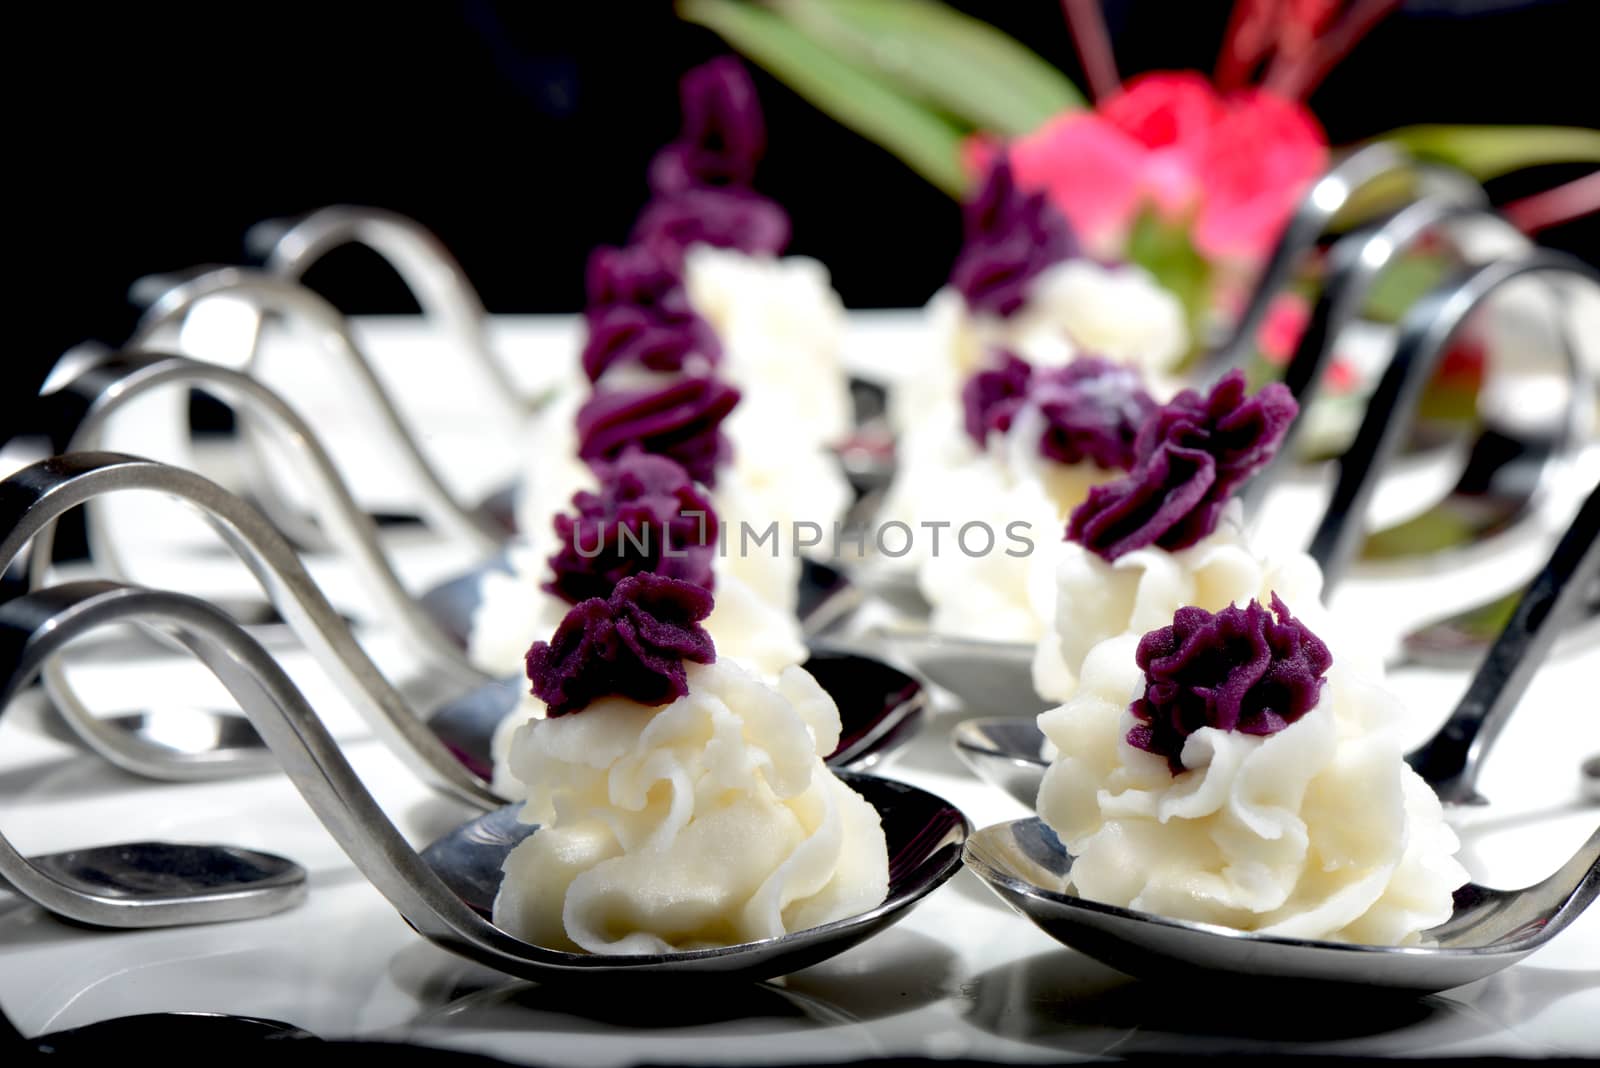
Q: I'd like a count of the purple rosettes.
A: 9